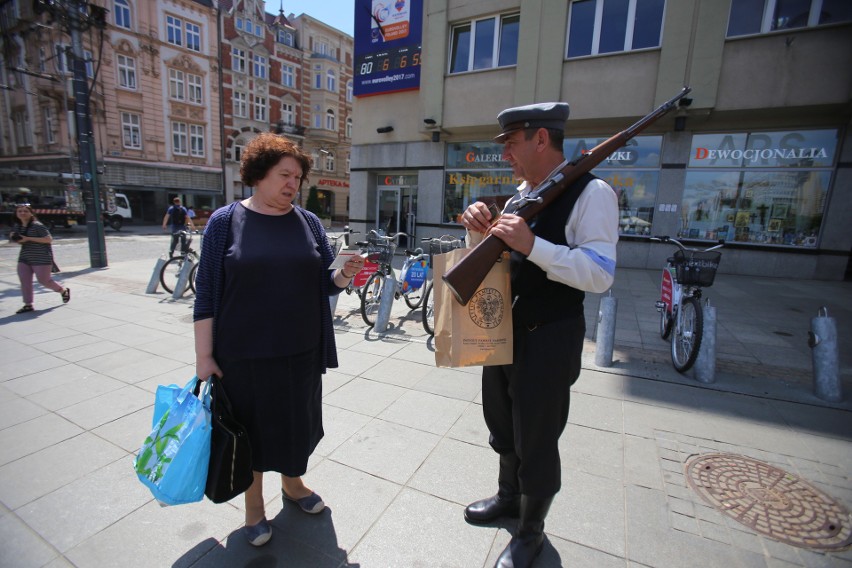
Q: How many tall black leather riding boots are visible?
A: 2